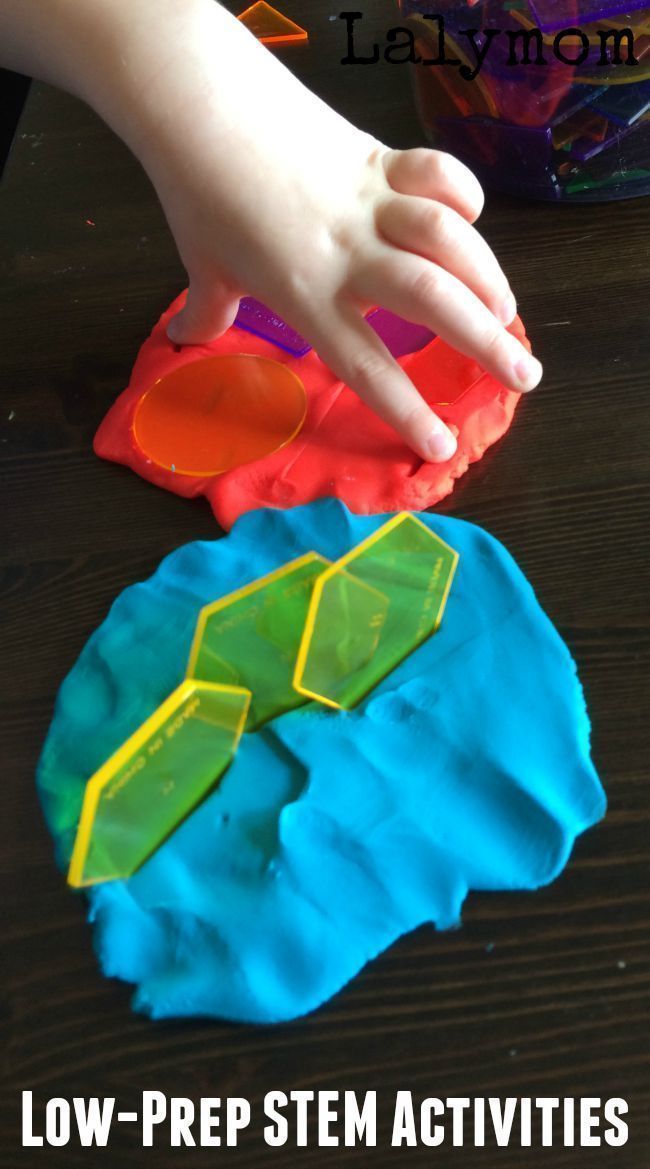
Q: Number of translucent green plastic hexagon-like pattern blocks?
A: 3